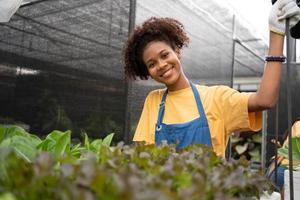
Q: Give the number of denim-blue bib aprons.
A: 1